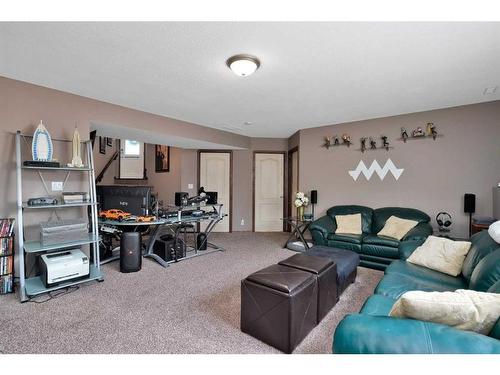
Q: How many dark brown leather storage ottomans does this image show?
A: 2